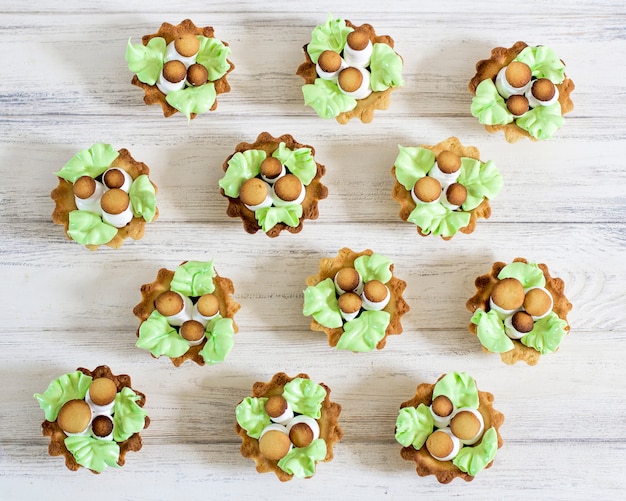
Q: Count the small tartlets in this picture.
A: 12